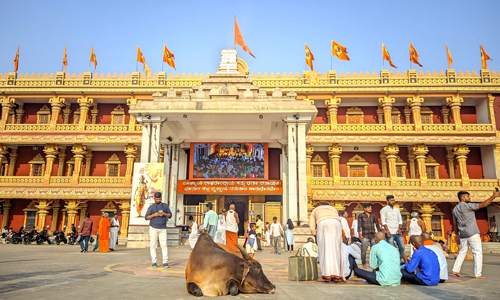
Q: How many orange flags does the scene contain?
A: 12